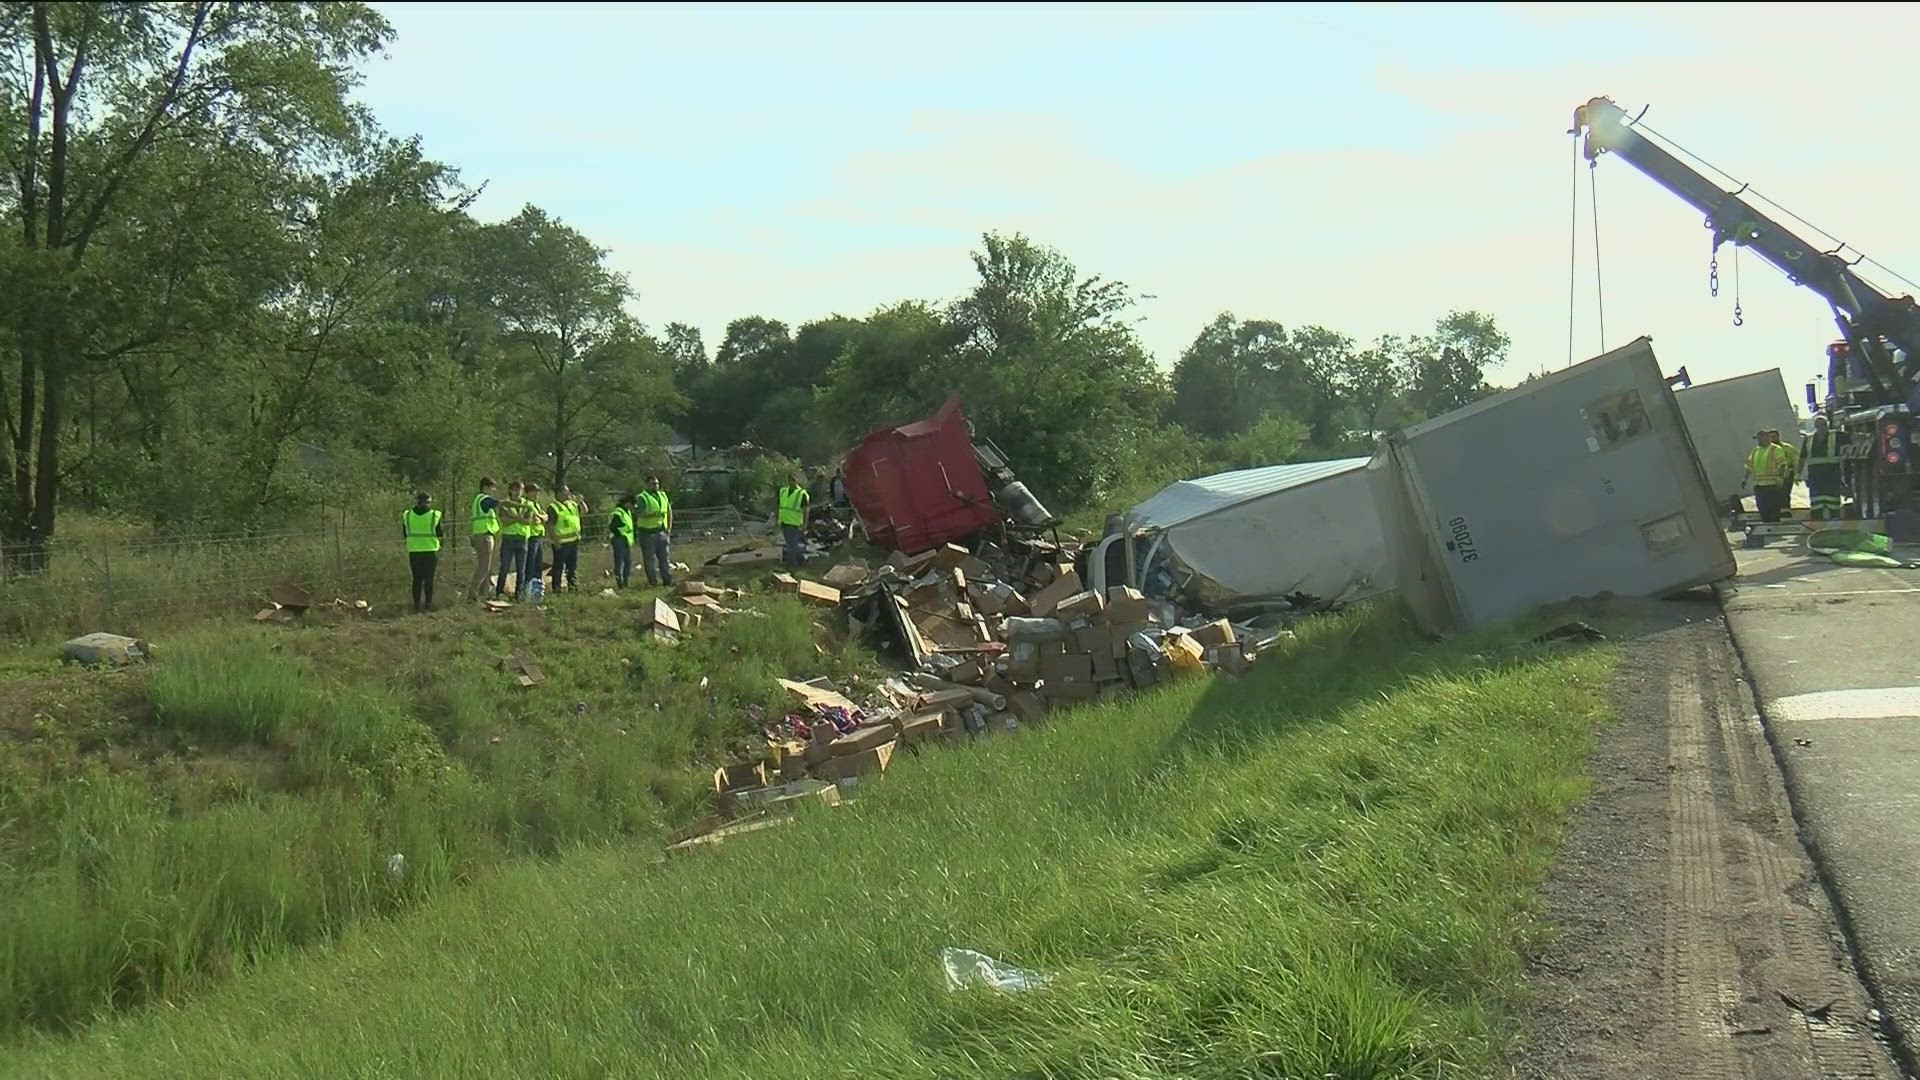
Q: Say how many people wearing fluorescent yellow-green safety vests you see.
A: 11